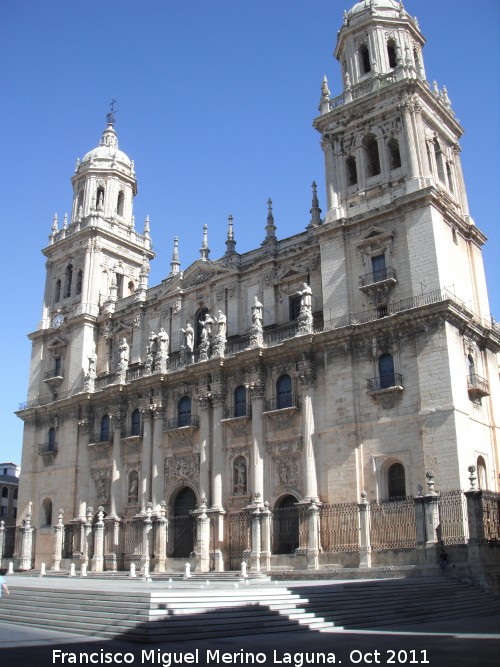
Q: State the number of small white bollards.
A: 8